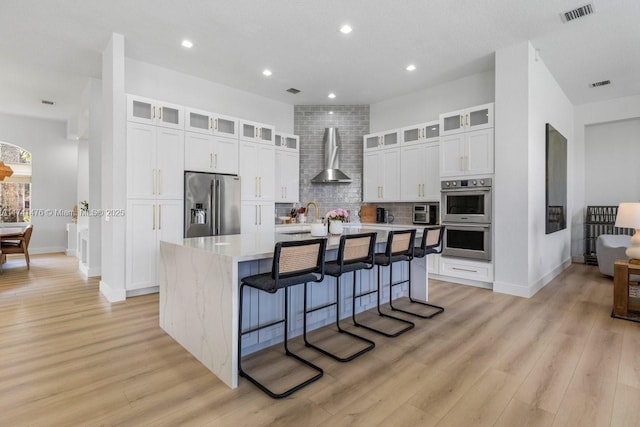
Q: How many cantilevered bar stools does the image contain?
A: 4